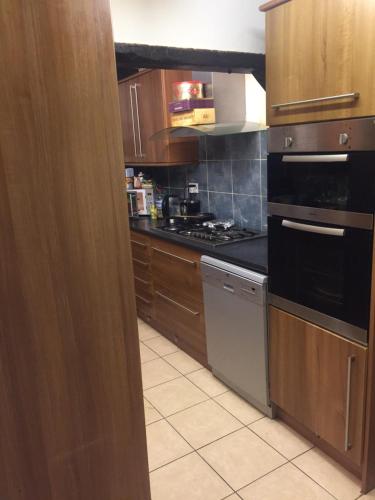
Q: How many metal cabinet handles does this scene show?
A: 10